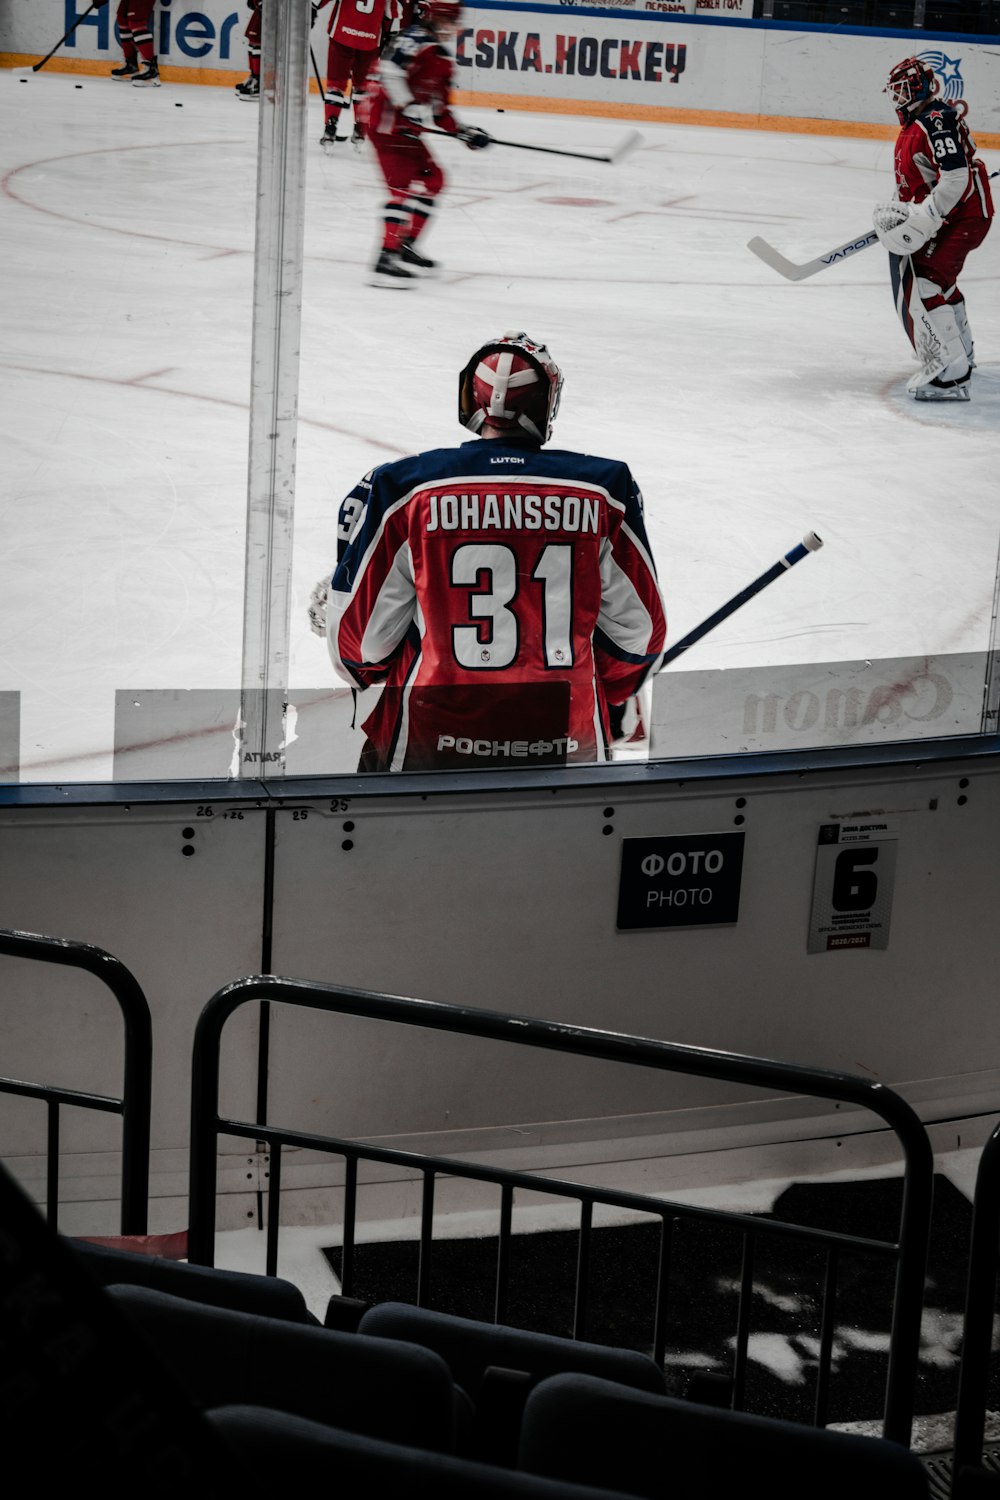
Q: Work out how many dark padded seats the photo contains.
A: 5